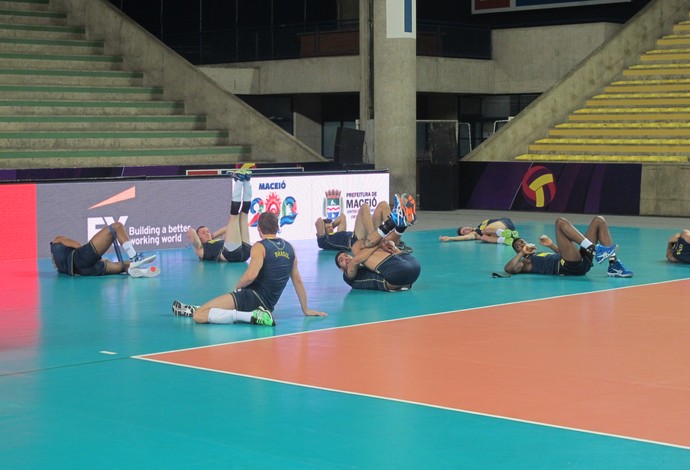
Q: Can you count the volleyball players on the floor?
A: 8